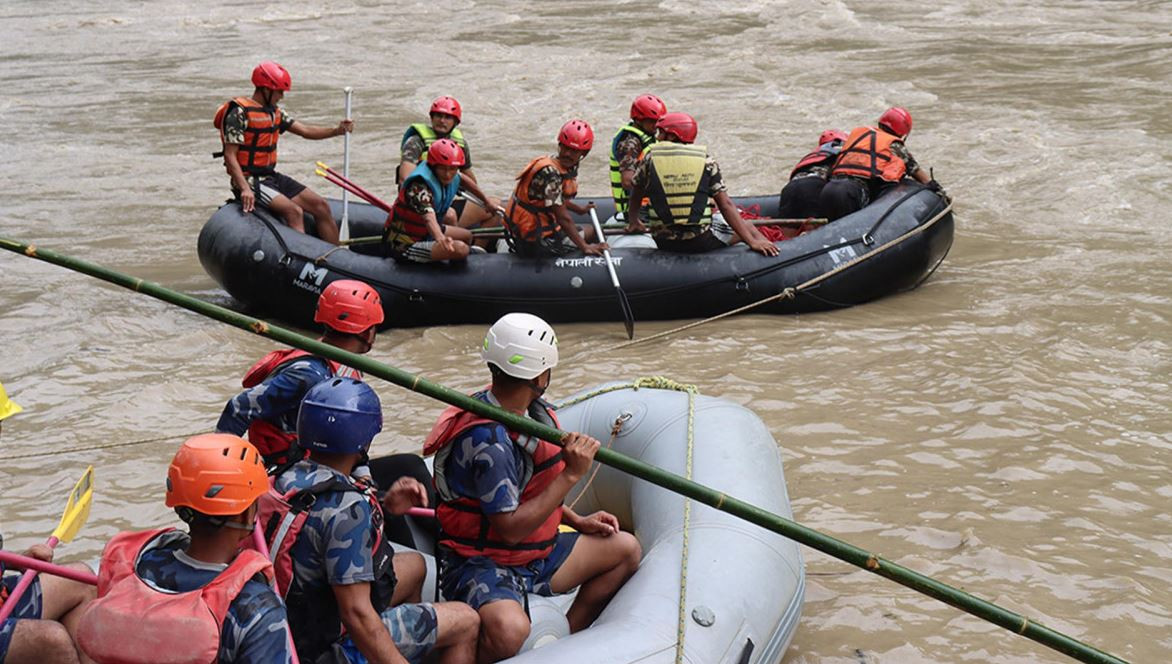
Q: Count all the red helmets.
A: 9